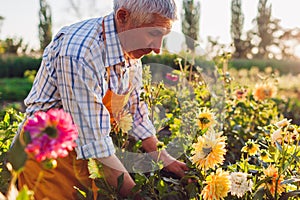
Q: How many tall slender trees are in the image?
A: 4